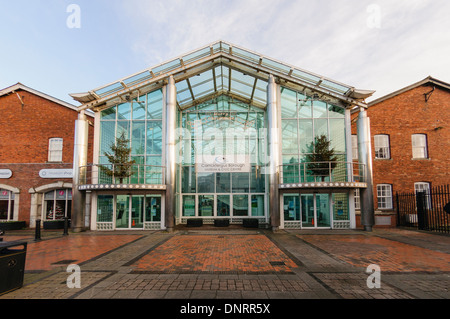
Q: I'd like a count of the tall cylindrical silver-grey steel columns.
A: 4